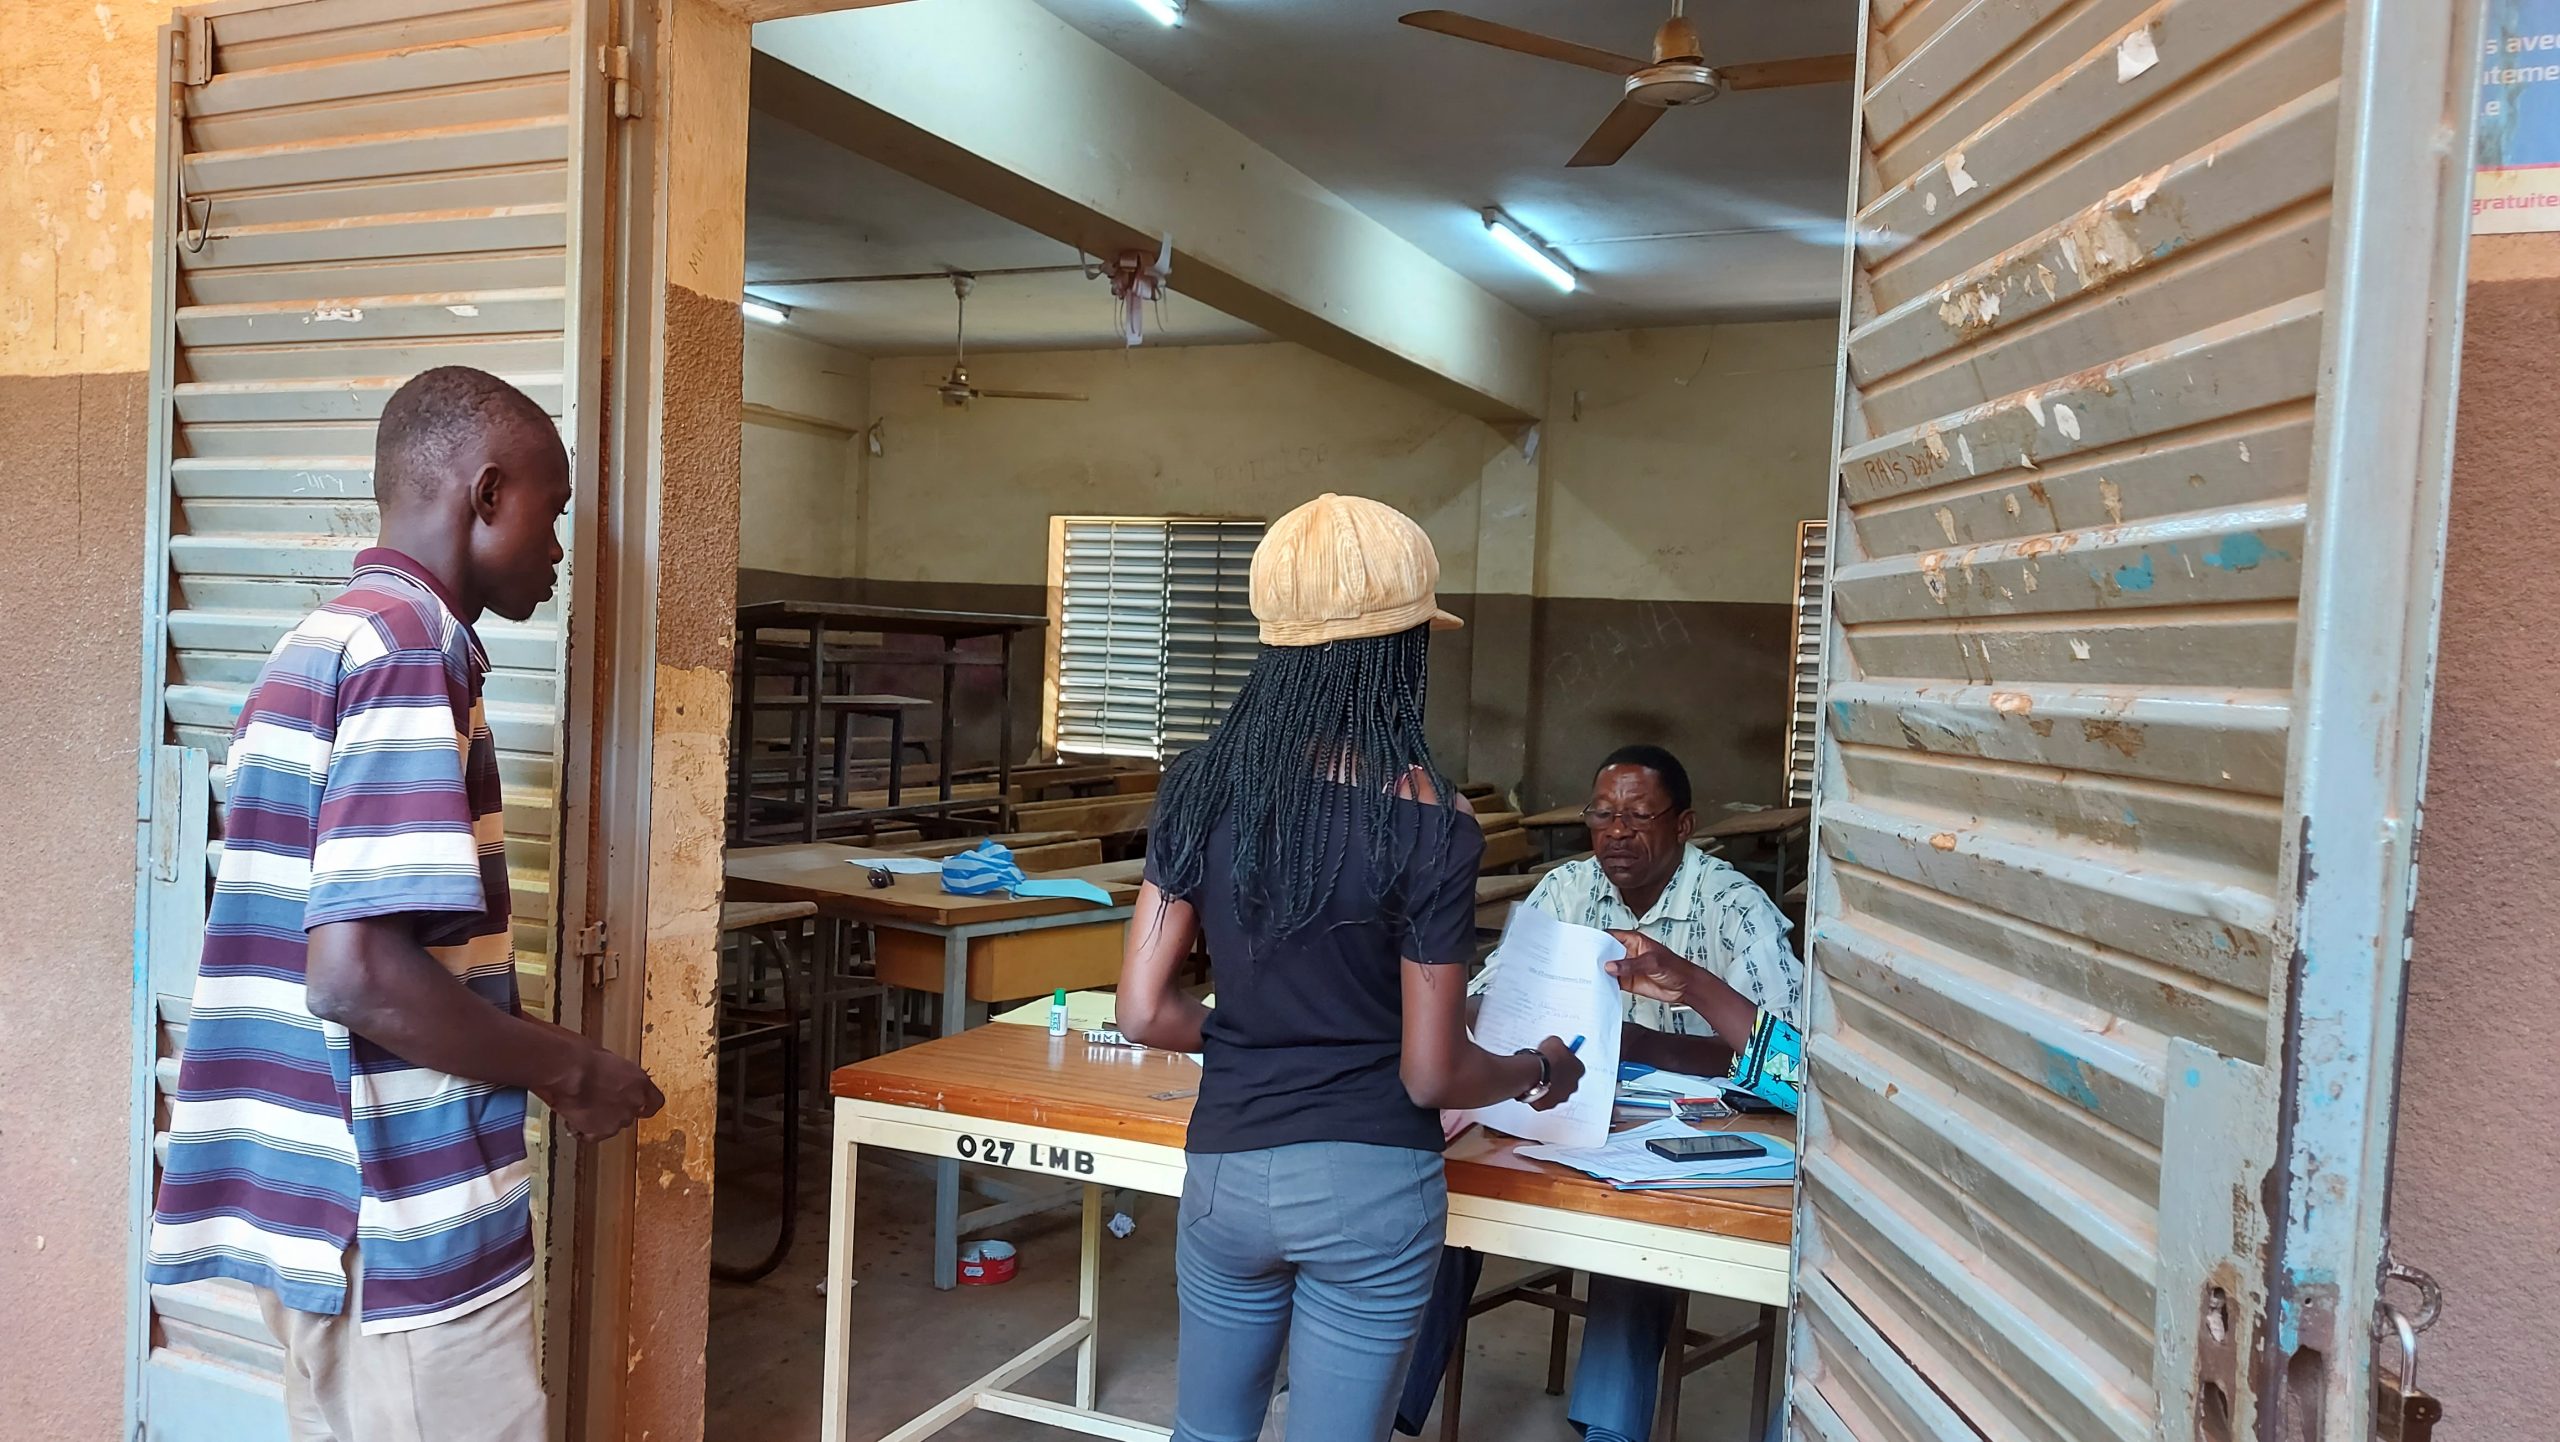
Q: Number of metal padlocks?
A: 1